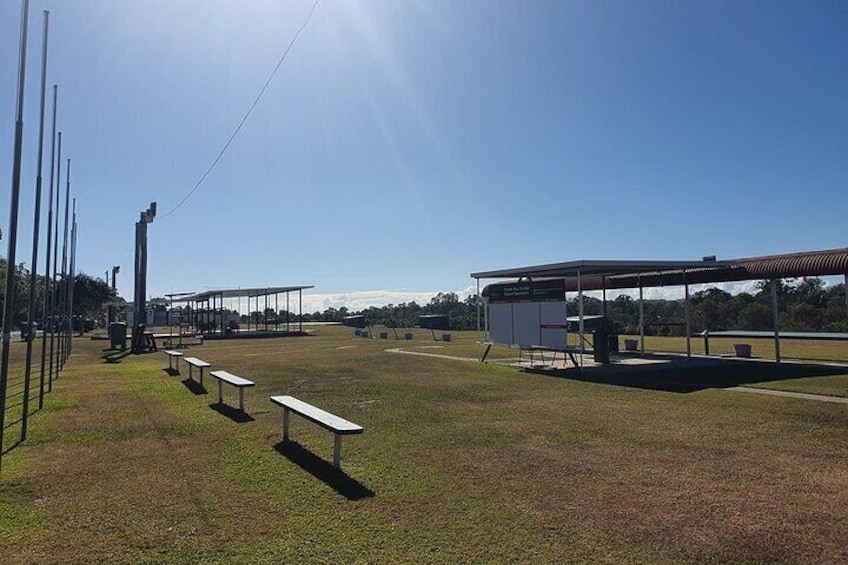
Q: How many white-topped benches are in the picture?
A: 4